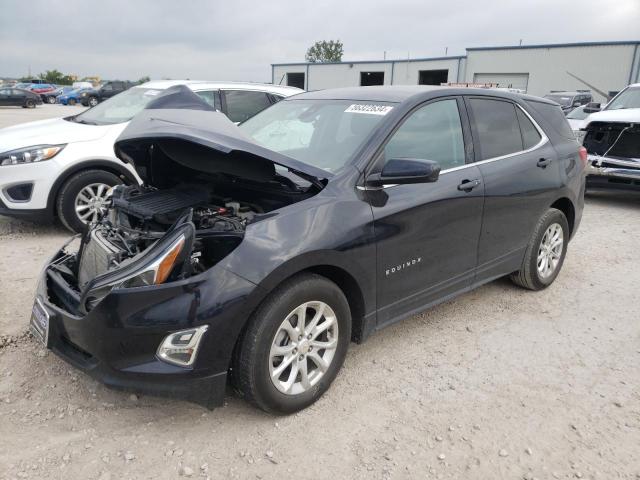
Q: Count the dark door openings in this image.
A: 3